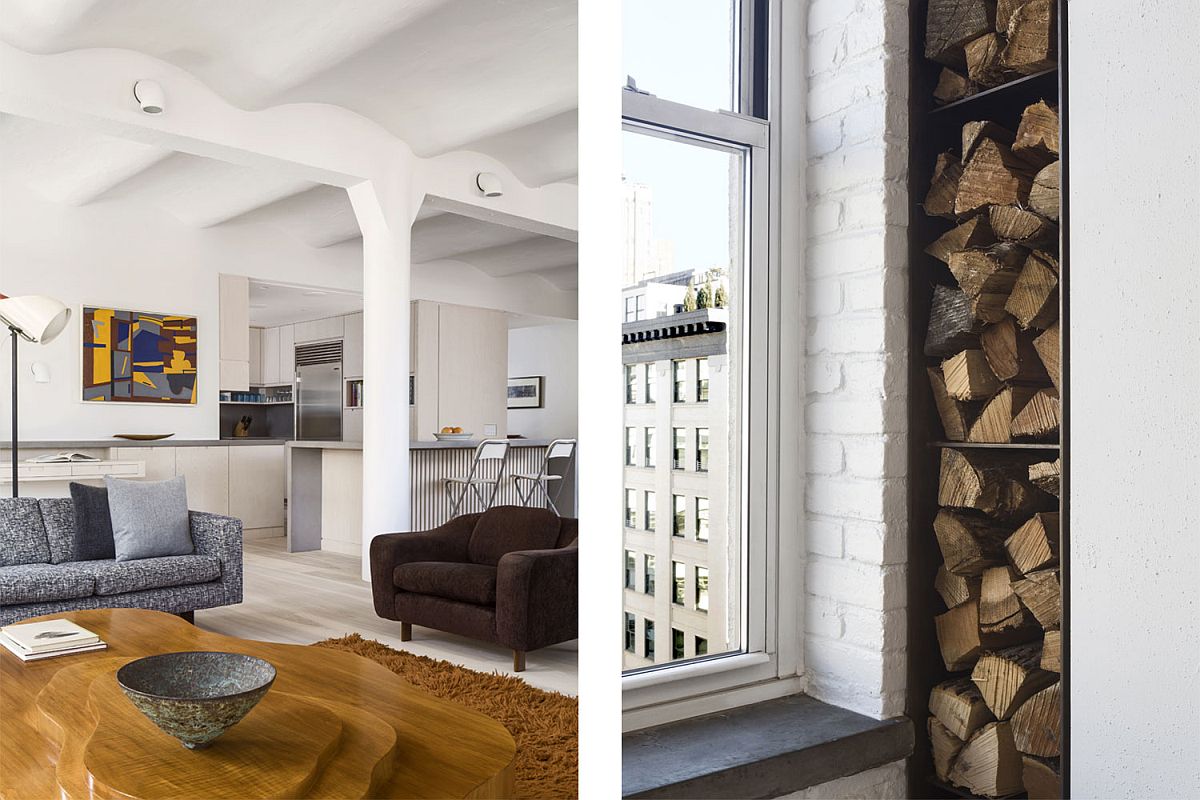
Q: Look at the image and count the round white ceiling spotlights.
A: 2